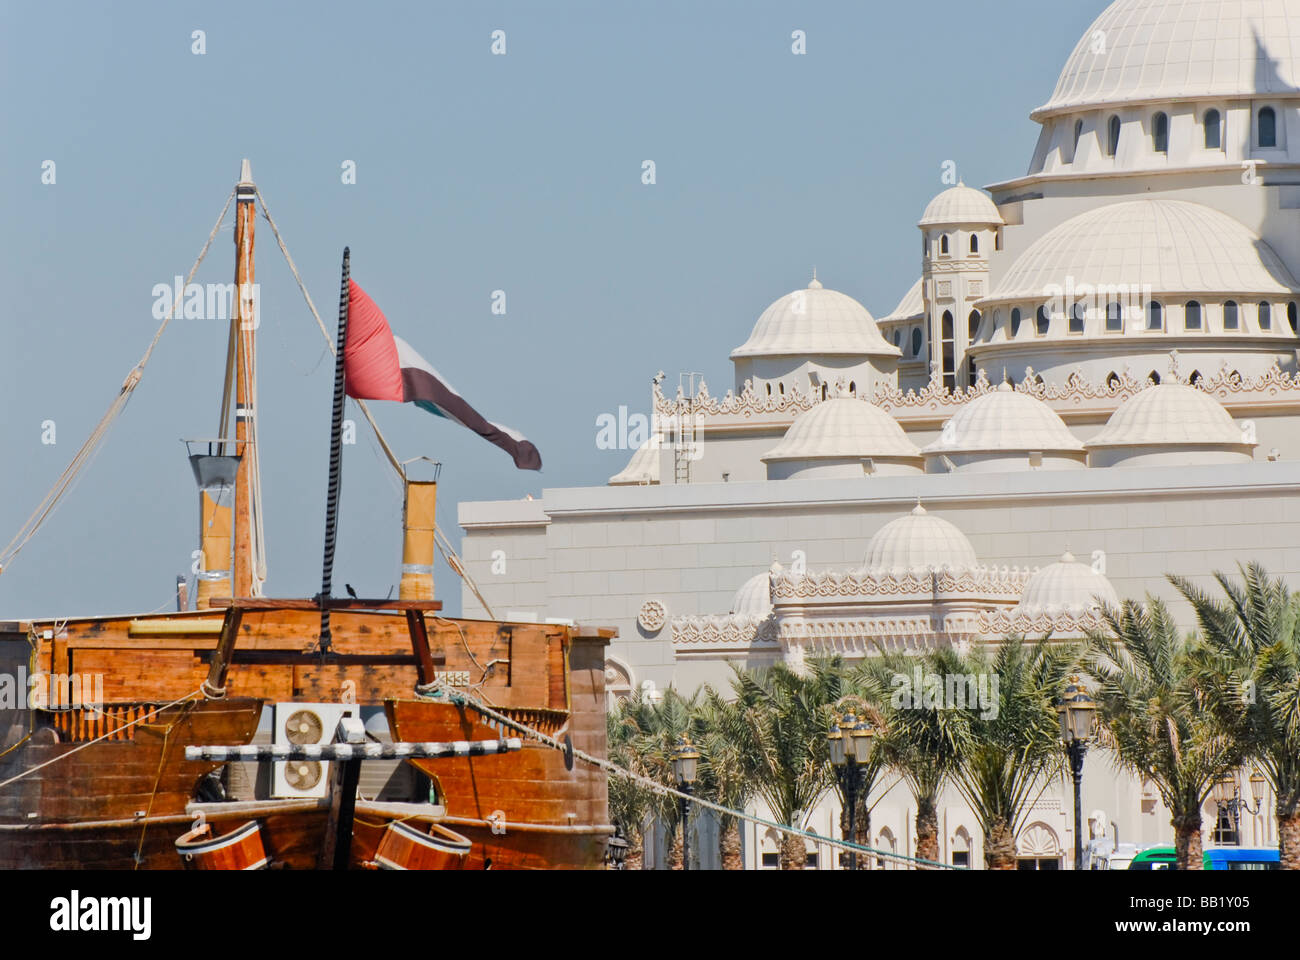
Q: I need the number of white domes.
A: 12